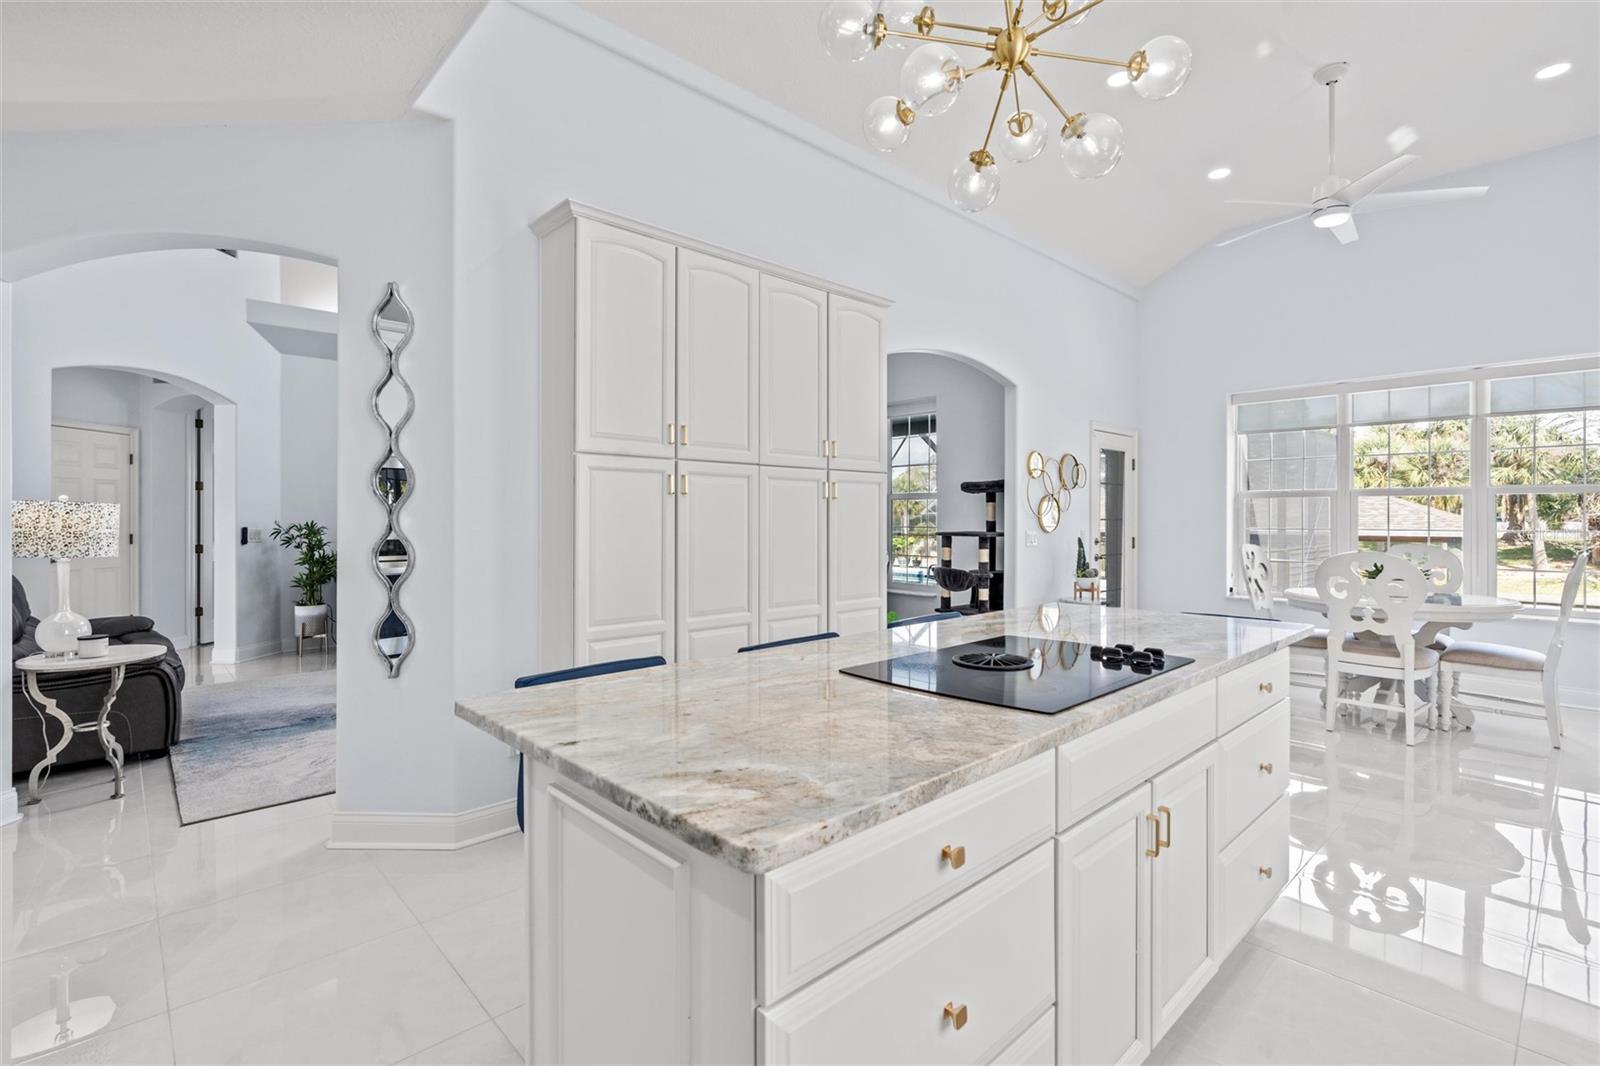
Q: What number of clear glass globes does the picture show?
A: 9